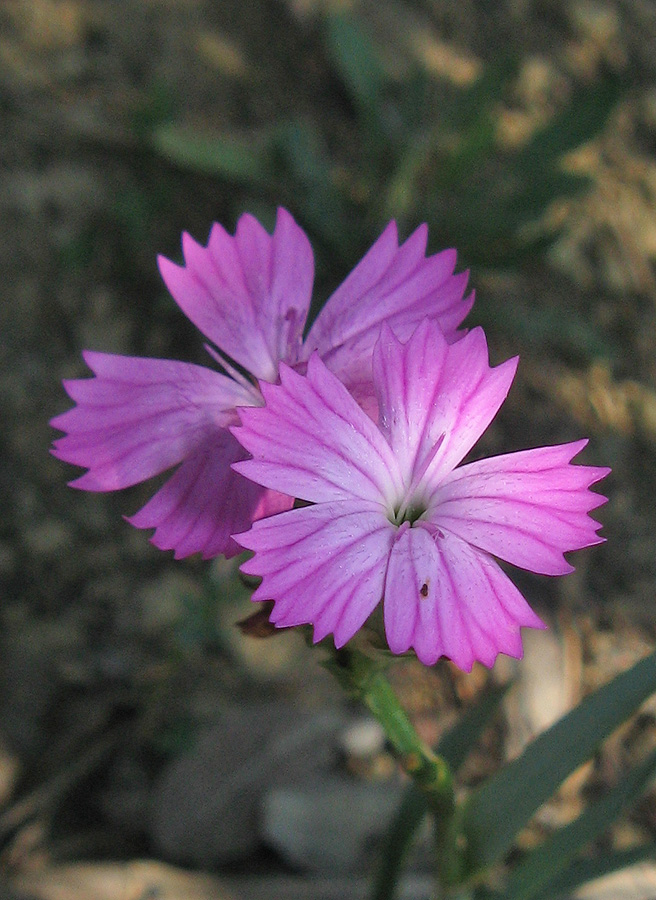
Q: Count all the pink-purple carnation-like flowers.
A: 2